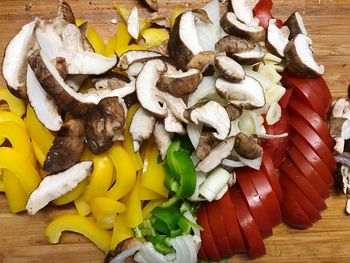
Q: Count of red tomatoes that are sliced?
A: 2